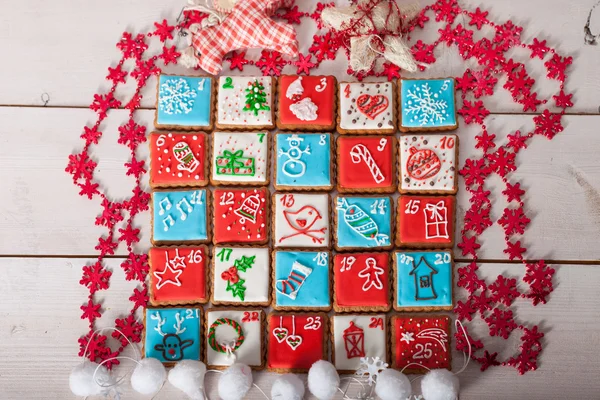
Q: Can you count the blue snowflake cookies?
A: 2